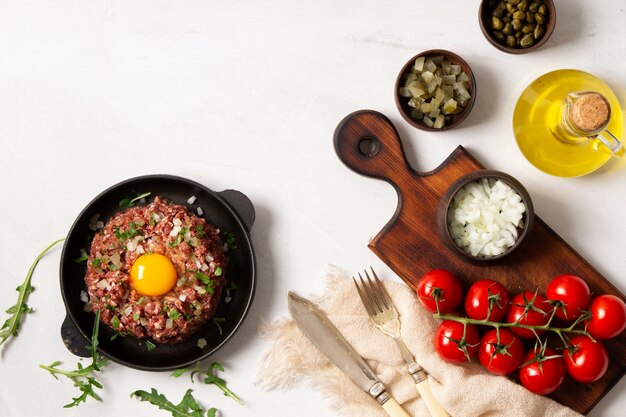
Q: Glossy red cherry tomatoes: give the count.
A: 9